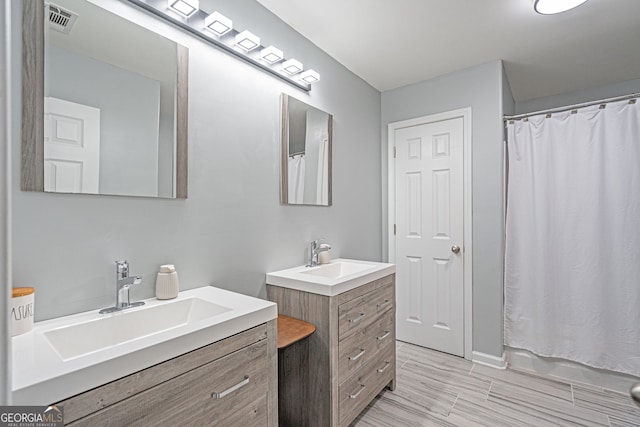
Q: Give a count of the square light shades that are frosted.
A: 6